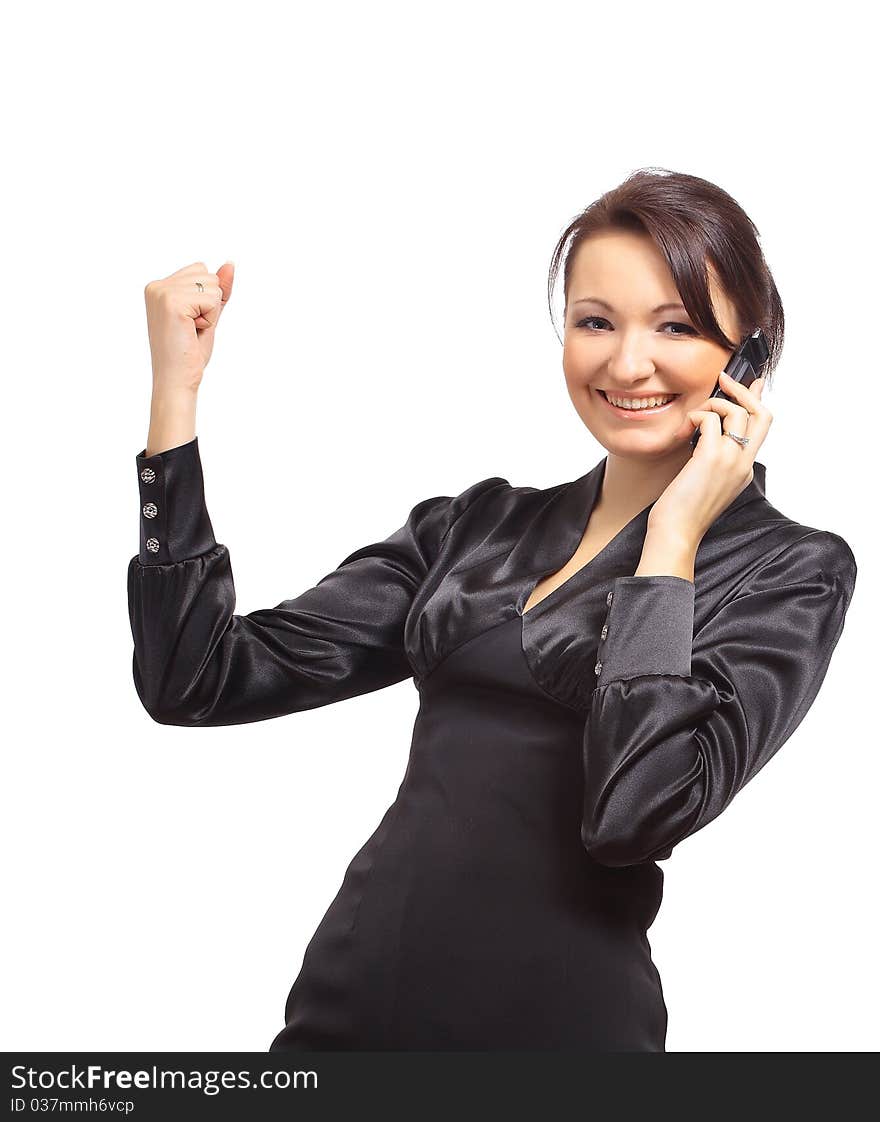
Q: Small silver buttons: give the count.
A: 6